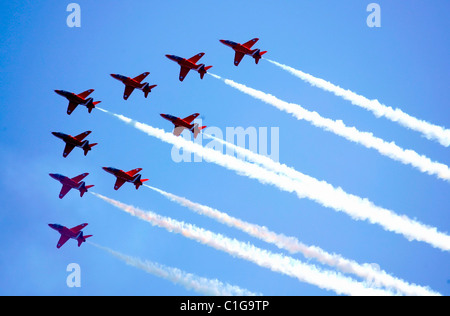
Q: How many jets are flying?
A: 9